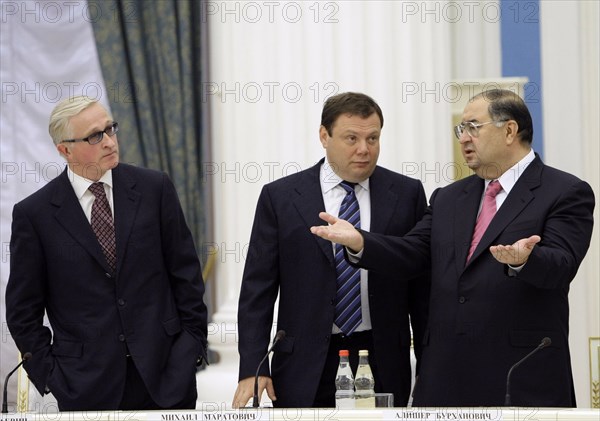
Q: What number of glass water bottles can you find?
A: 2